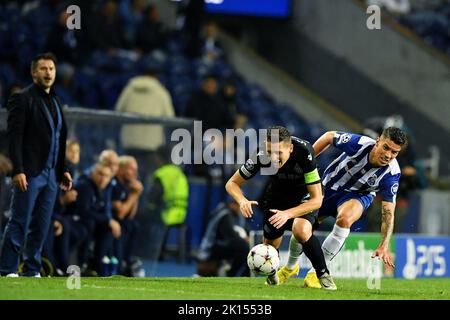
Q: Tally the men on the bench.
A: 4